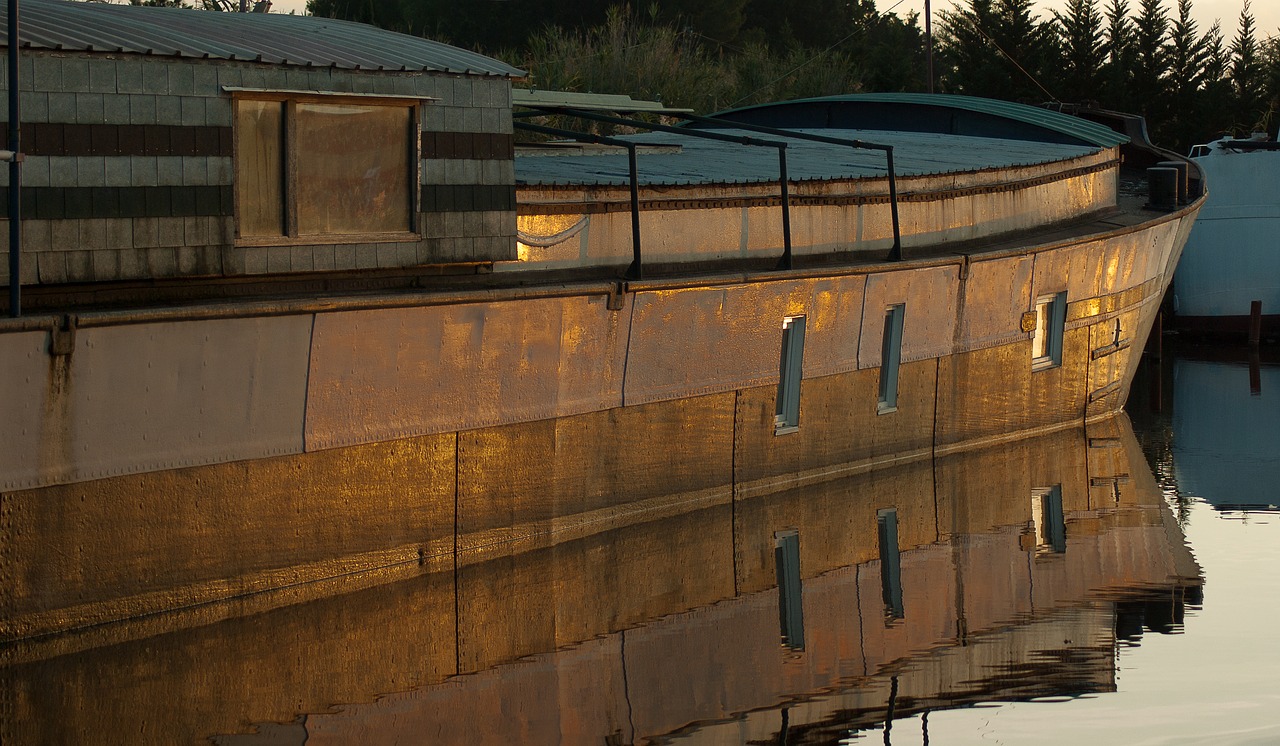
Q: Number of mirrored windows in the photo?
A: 3